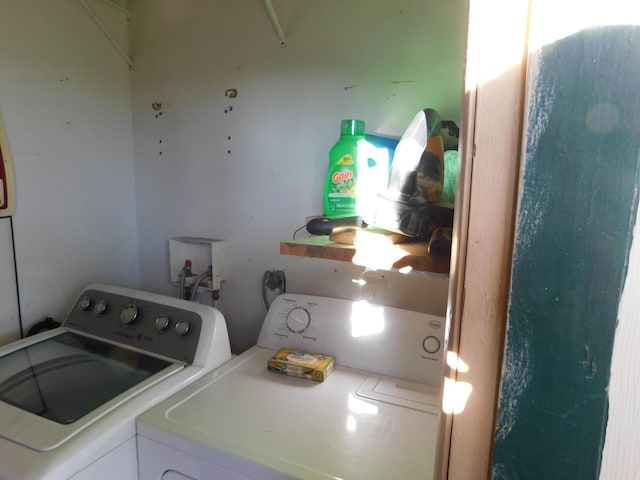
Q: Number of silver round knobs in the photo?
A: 5